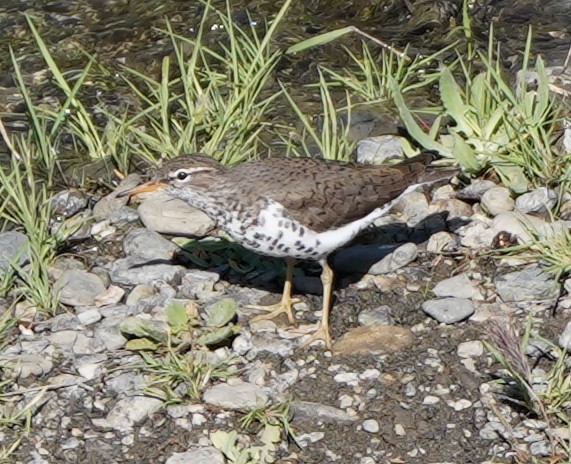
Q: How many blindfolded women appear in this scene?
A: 0